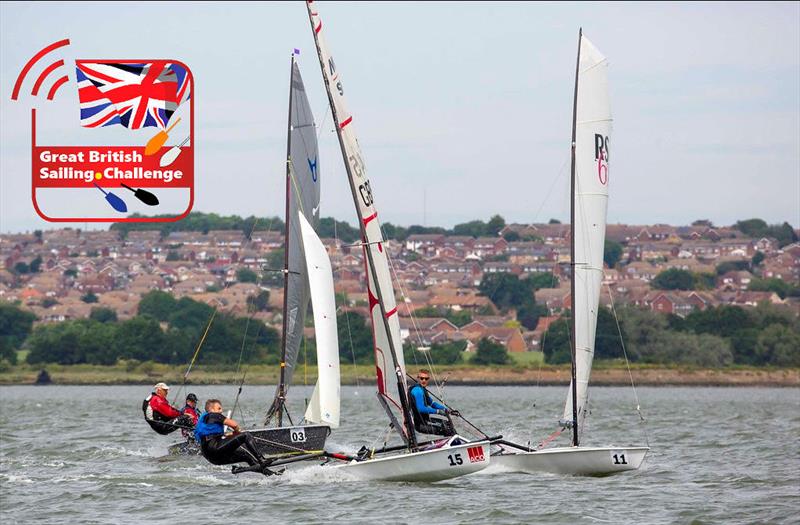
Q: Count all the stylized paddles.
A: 4